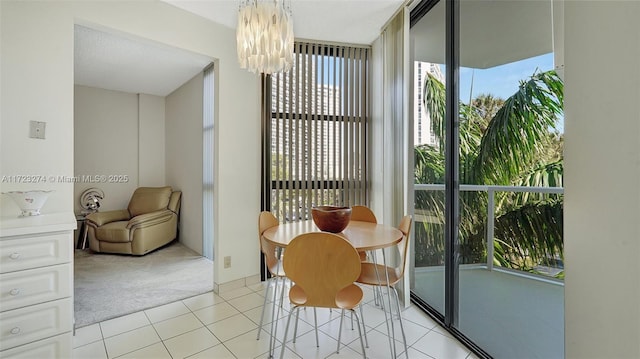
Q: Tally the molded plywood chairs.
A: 4